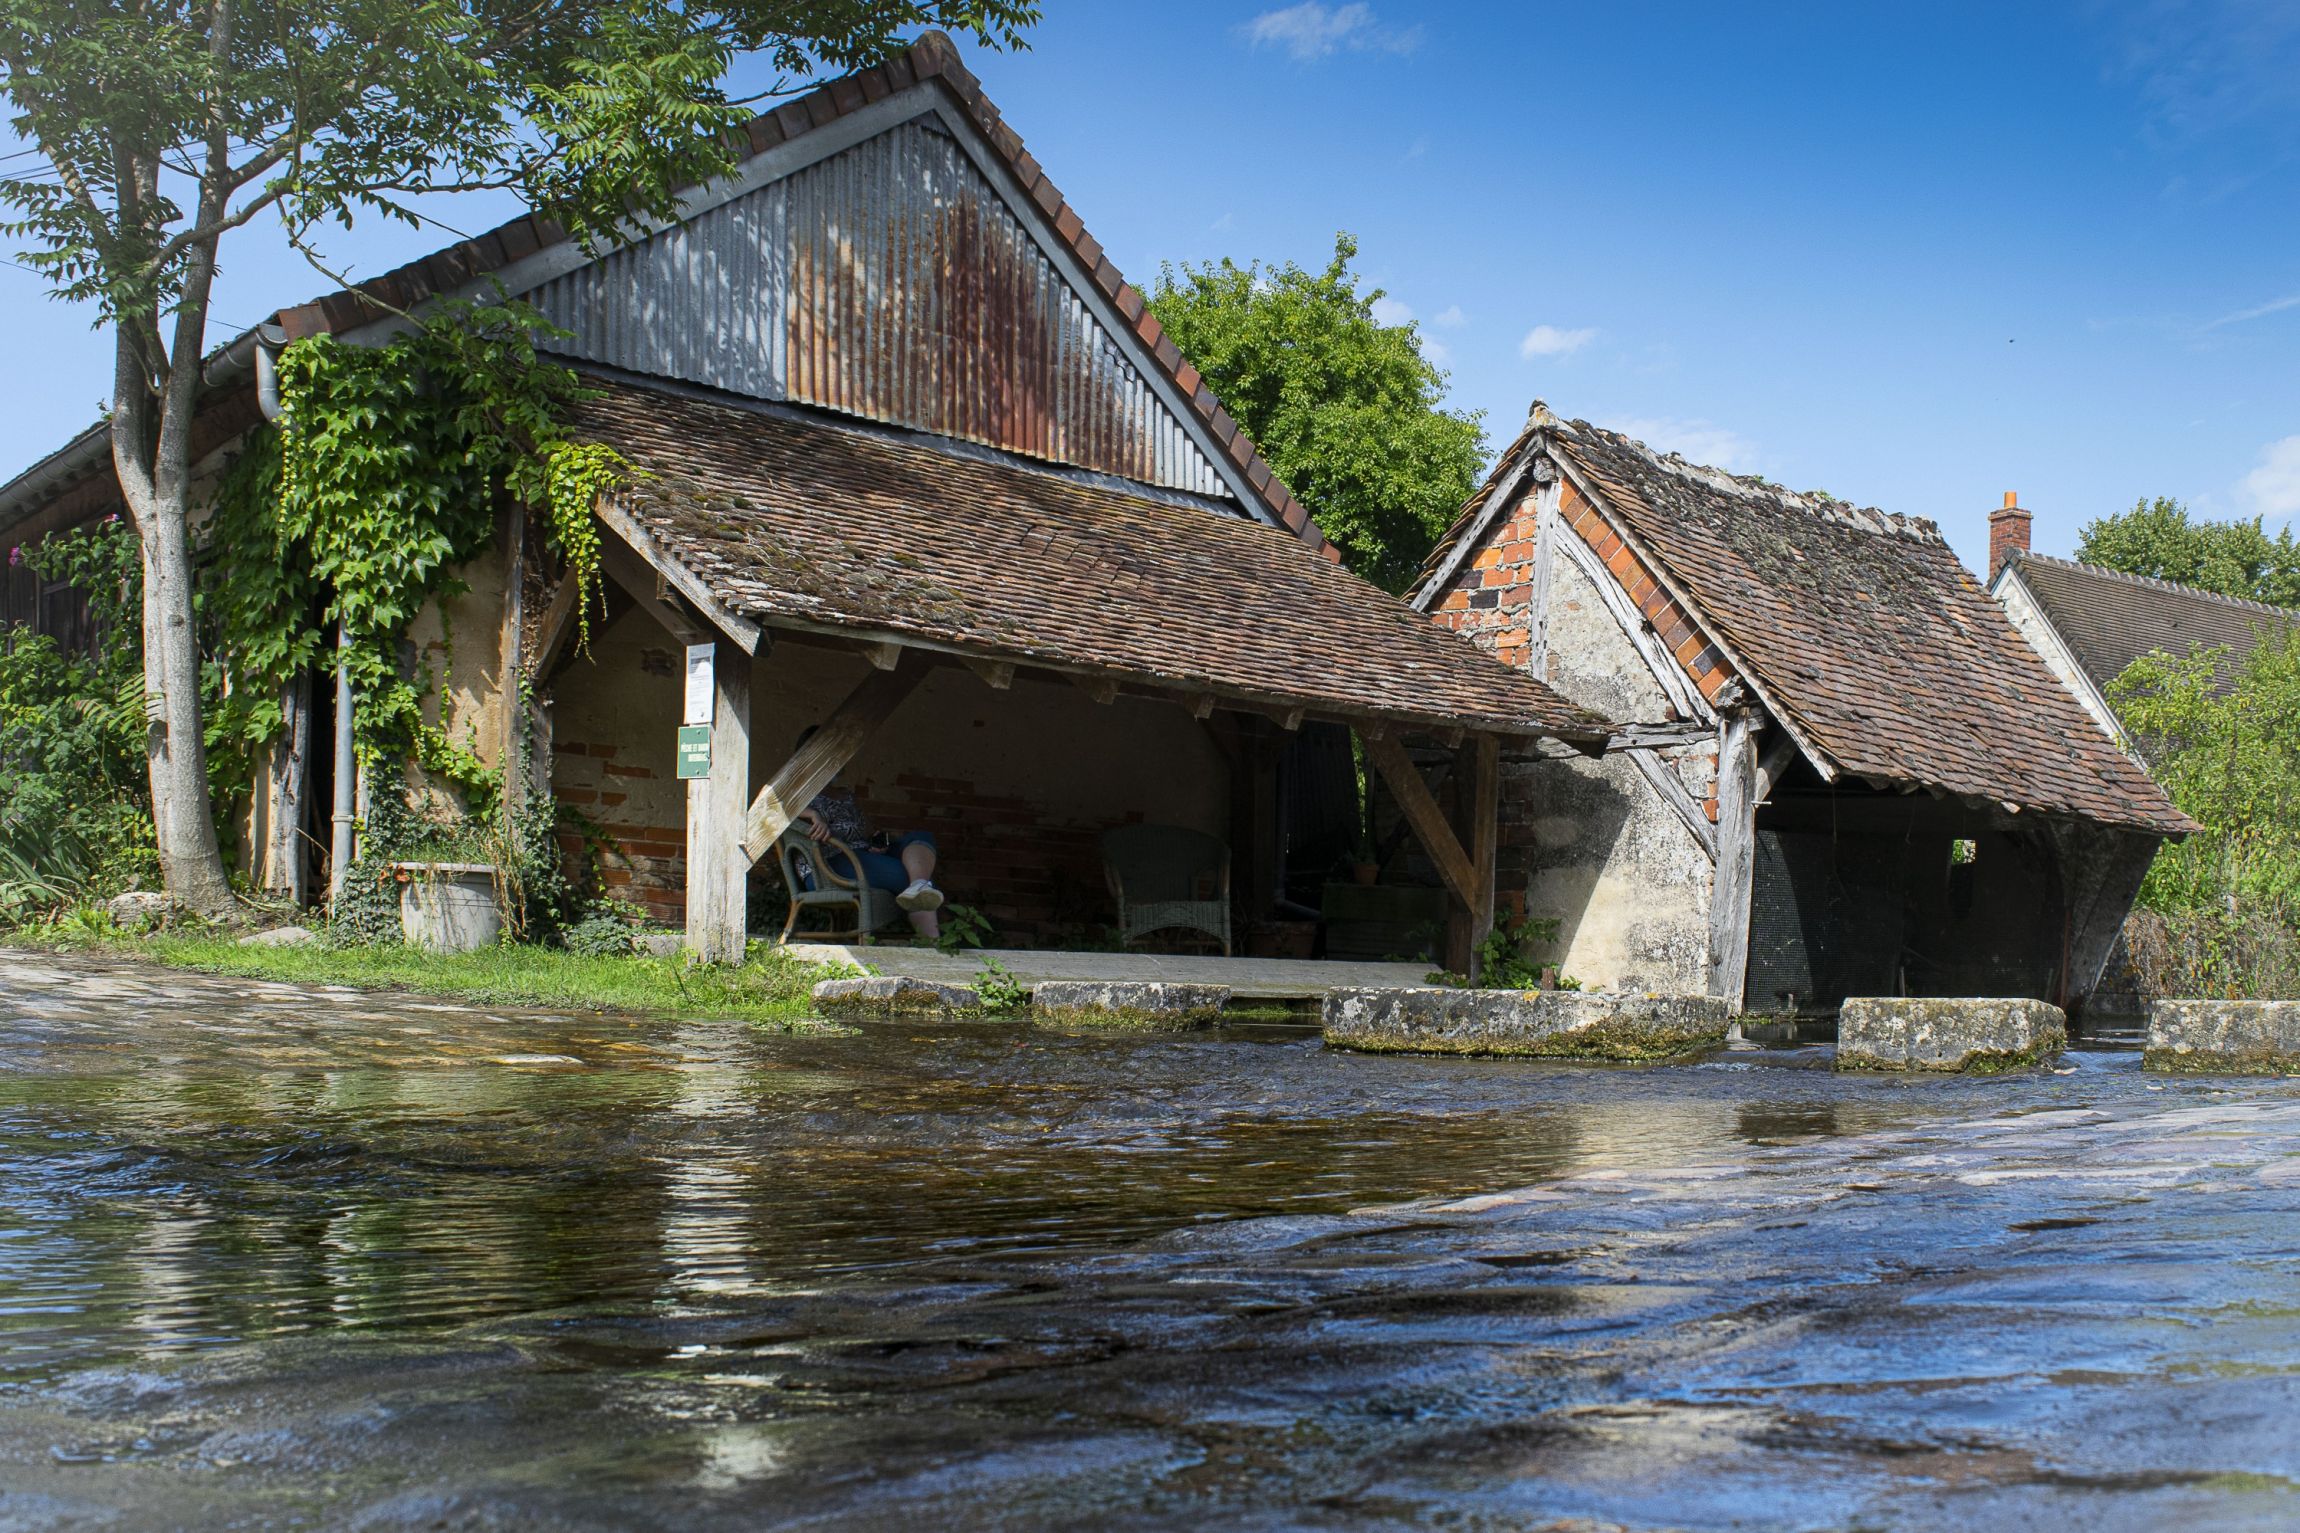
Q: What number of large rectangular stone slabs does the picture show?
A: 5